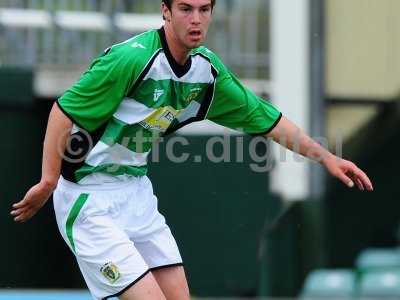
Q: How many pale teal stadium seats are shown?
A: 3